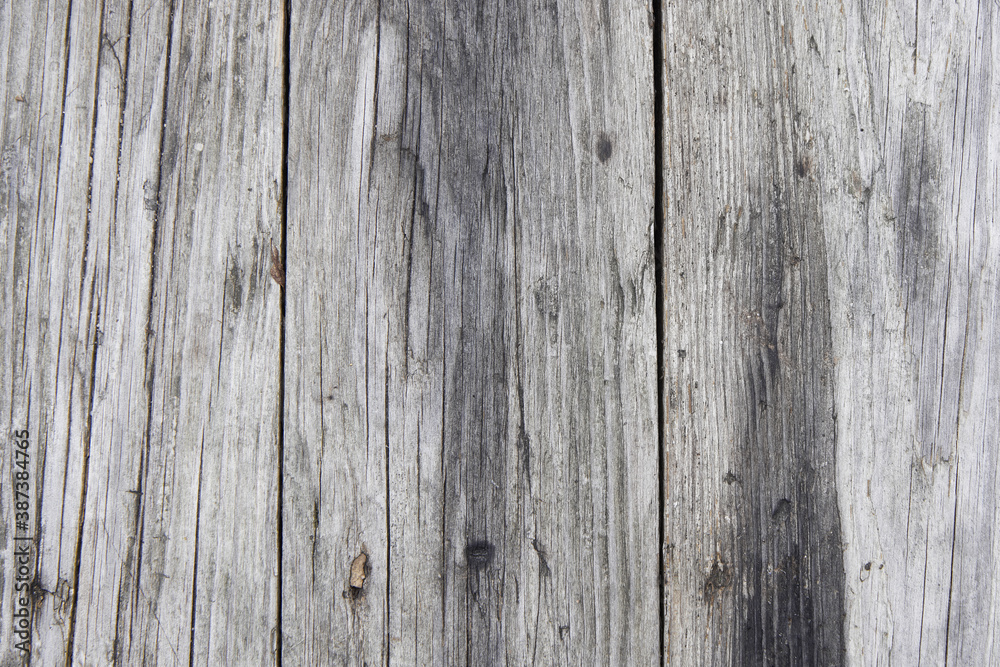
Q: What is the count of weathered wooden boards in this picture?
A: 3